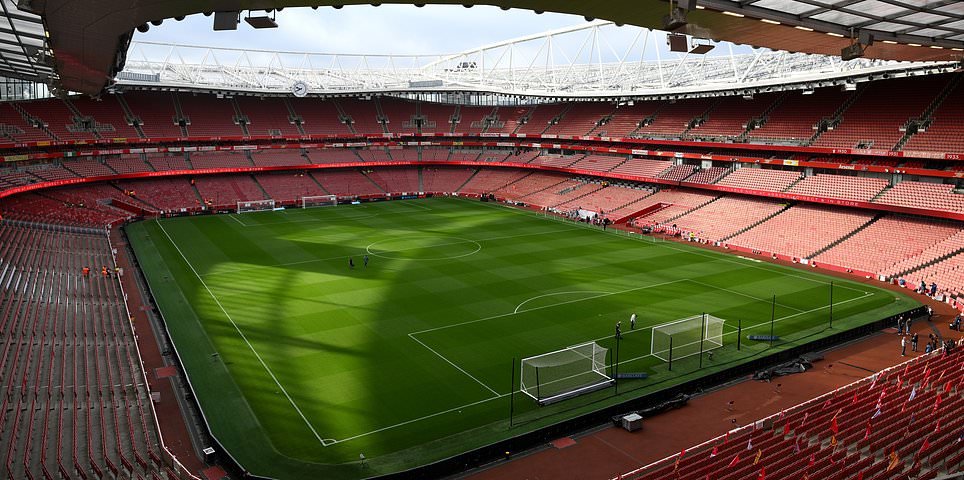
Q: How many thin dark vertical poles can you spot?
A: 9